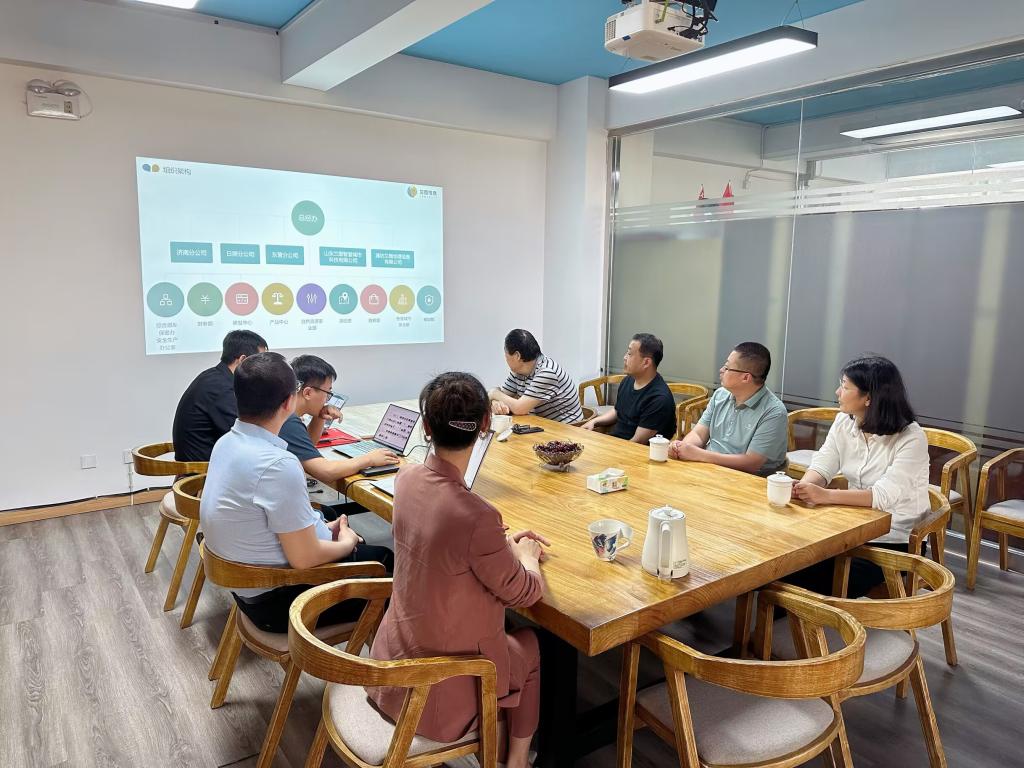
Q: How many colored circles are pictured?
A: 10